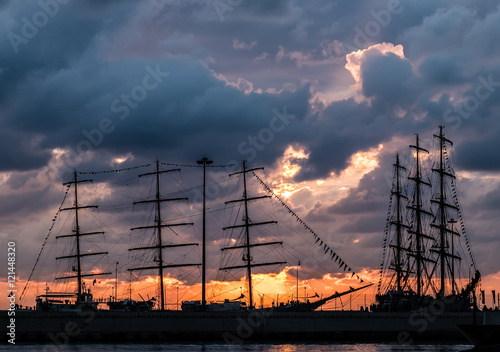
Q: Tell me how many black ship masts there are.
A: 6